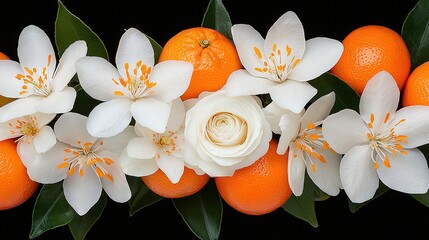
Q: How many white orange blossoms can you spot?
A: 8